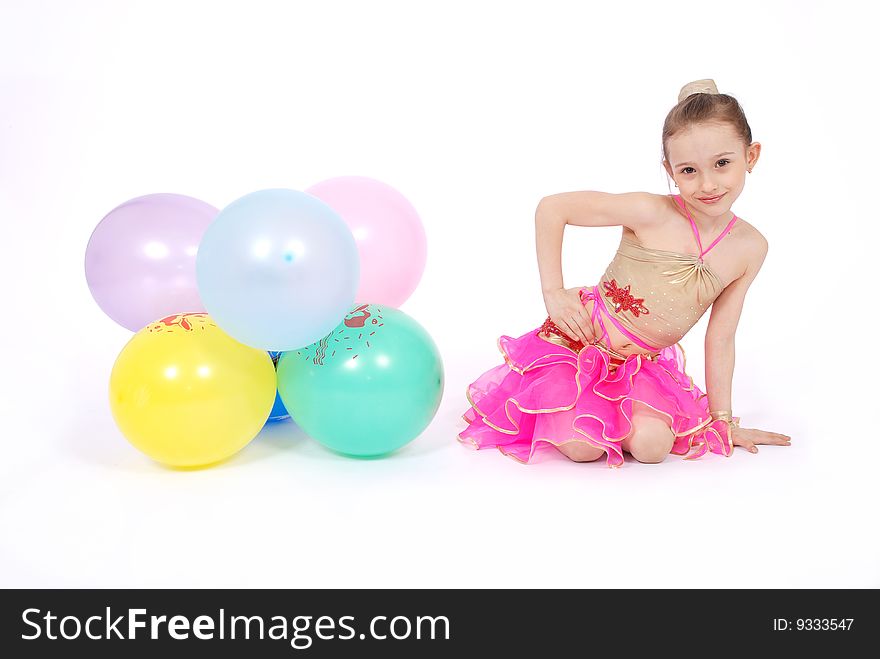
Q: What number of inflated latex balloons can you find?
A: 6